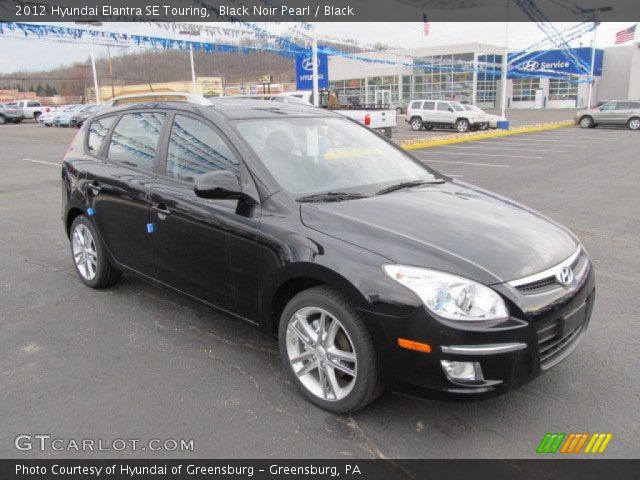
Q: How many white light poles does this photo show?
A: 5